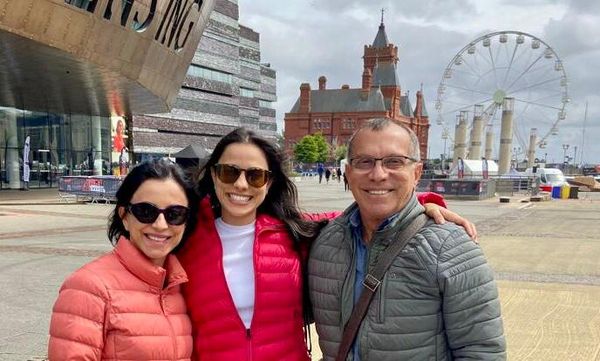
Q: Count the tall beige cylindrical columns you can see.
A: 5